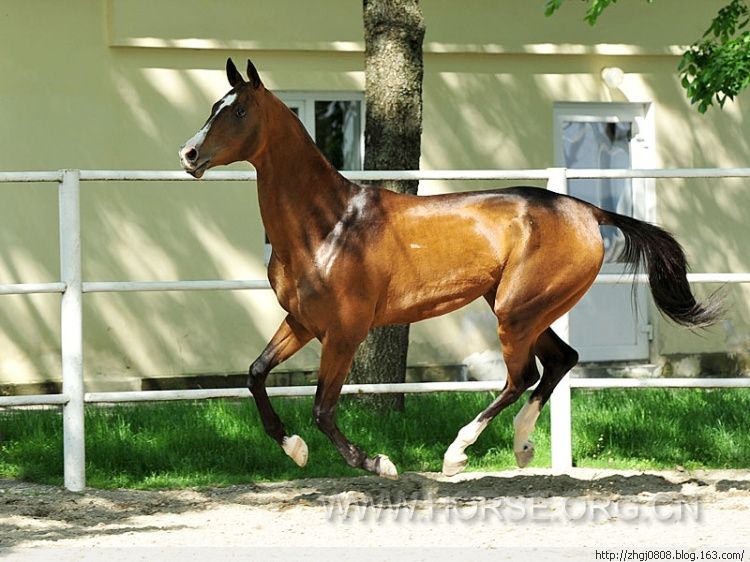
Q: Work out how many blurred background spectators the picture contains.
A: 0